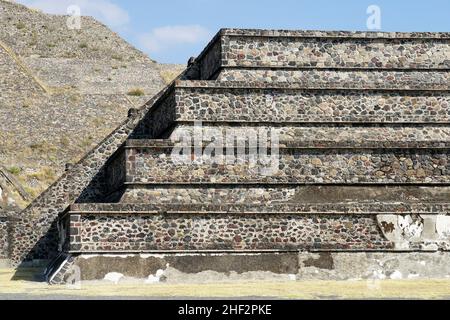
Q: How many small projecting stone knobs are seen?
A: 3